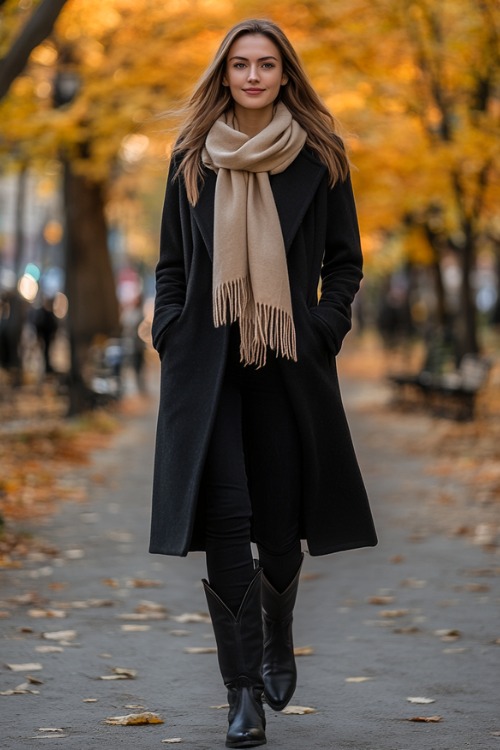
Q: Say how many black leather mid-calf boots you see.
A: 2